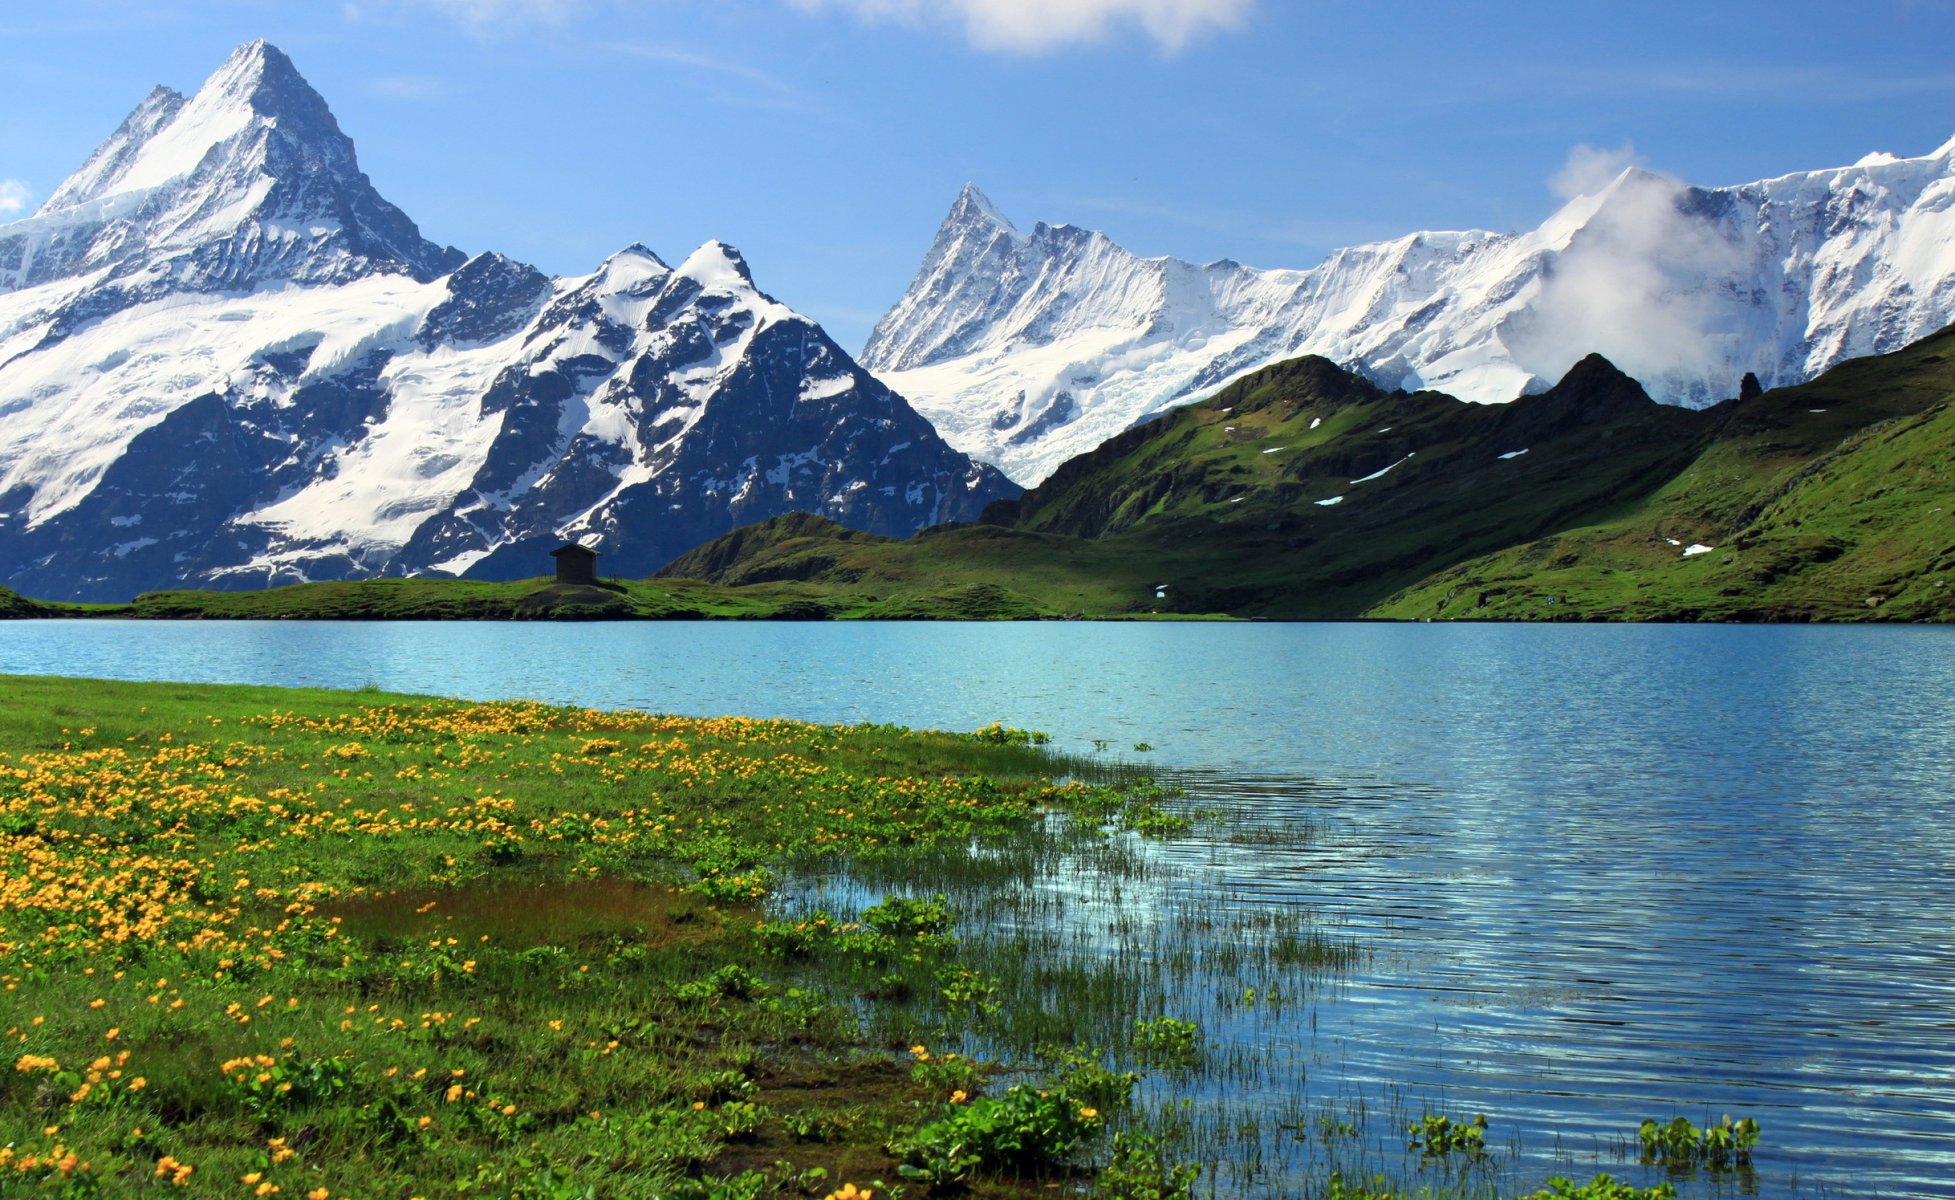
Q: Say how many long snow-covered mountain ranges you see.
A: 2